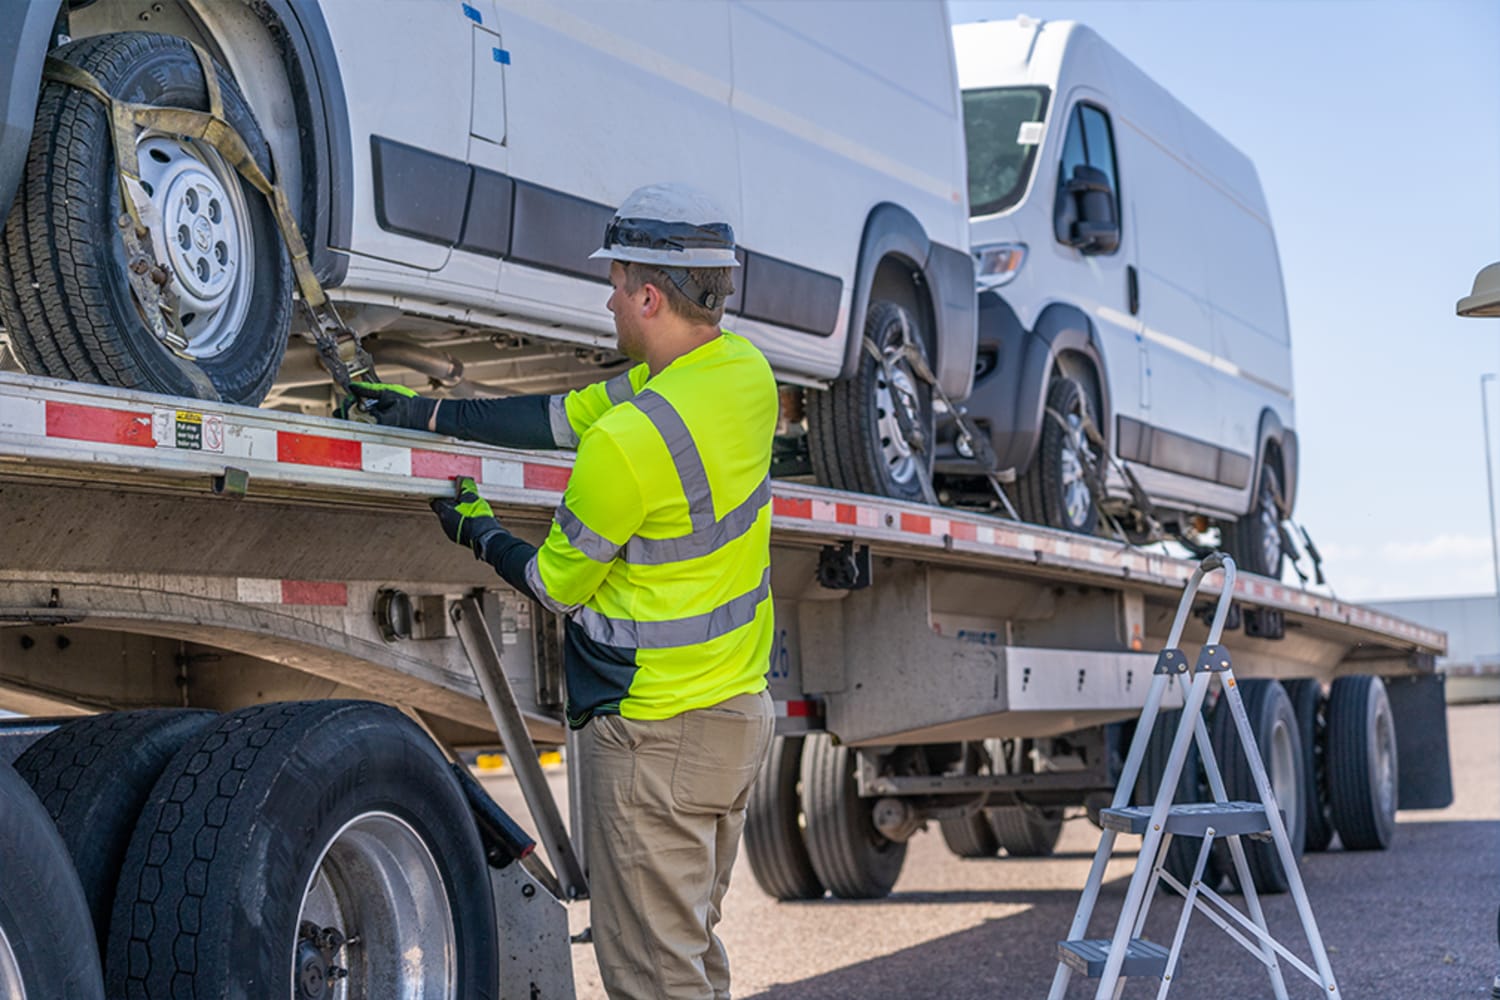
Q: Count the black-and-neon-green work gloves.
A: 2